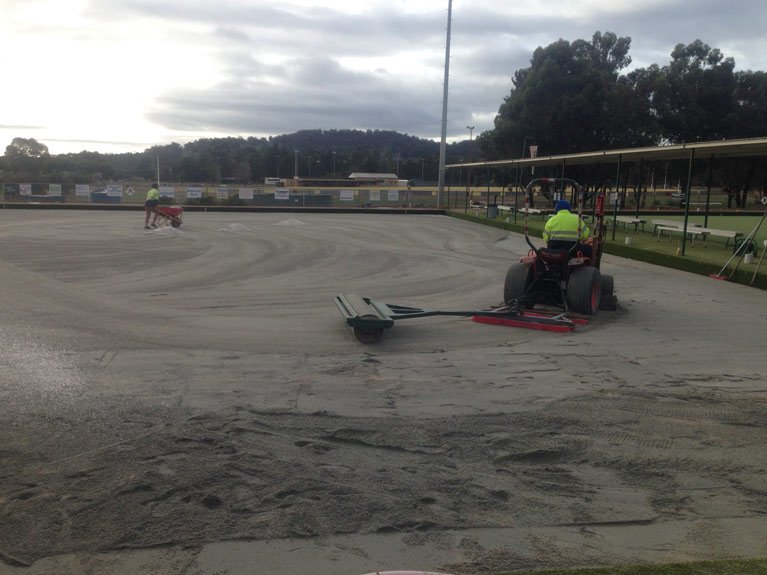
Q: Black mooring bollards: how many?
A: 0